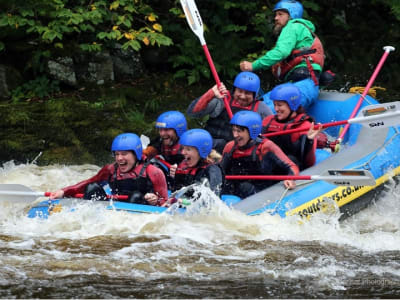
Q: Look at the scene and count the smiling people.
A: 6